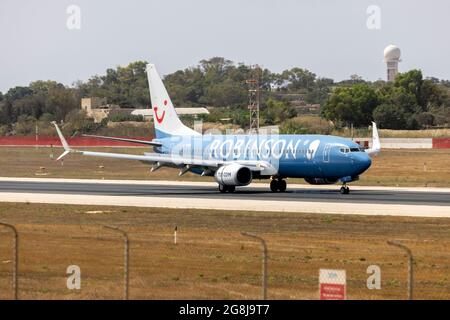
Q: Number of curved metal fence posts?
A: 4